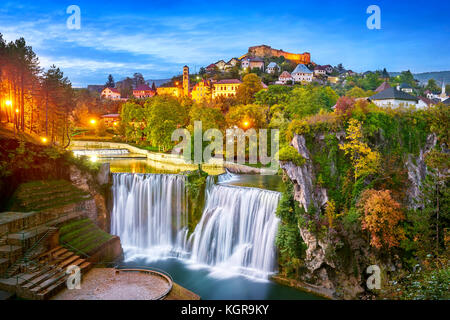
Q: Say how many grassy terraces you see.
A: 2